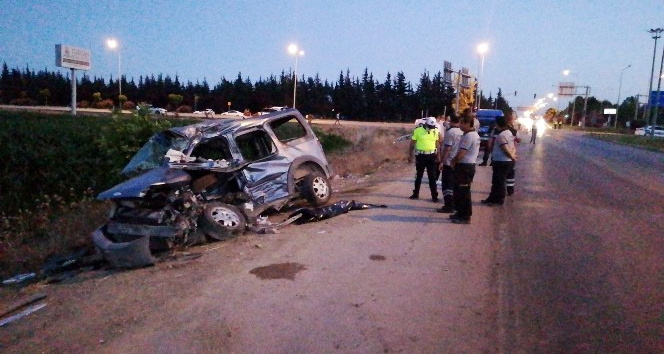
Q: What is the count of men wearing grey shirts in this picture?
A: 3